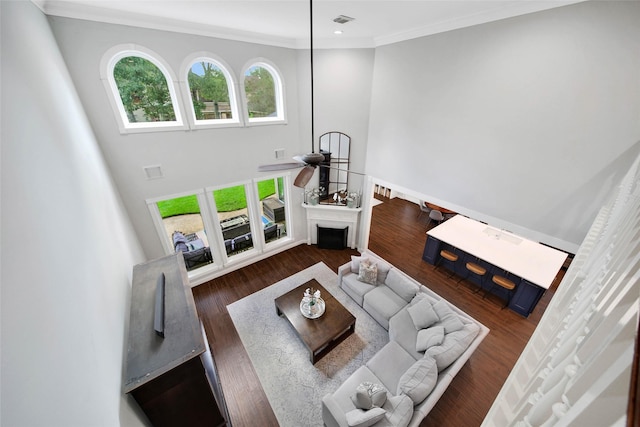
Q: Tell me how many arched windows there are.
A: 3